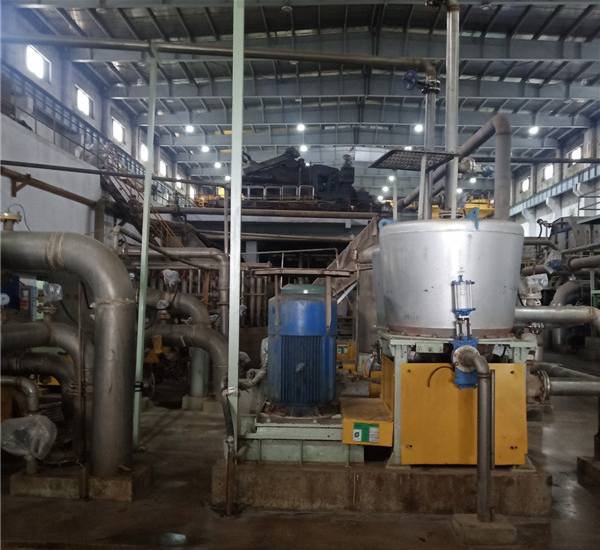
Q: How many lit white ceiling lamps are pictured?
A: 15